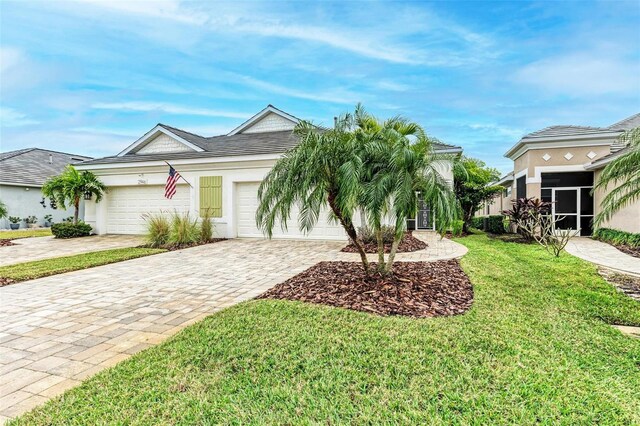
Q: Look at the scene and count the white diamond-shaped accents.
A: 3